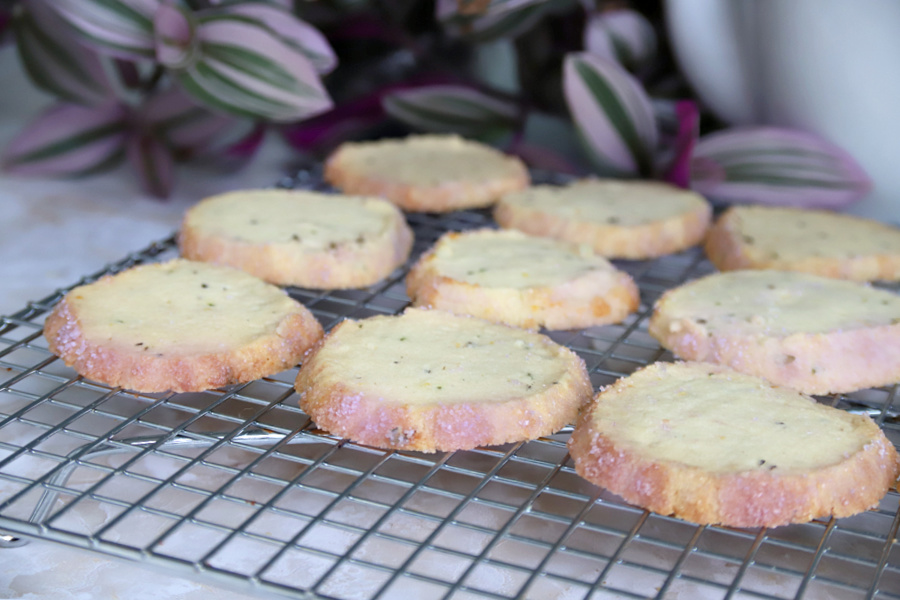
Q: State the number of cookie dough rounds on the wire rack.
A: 9